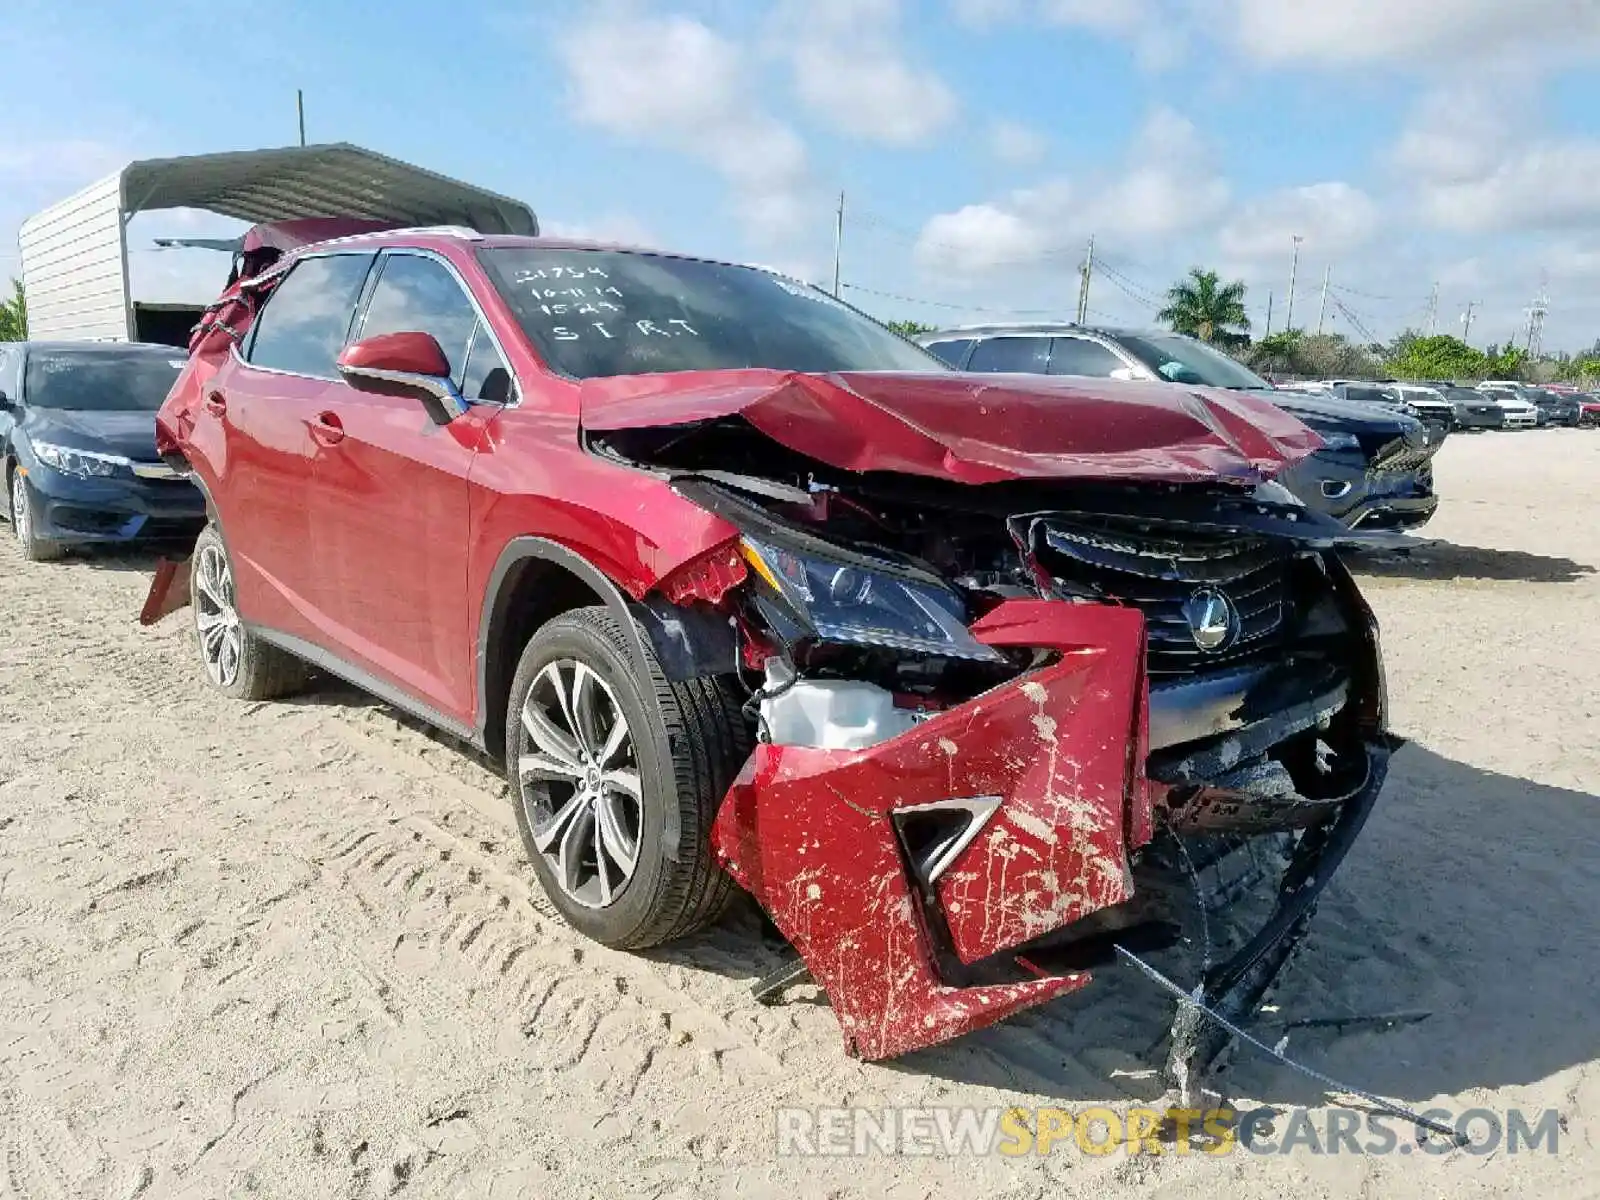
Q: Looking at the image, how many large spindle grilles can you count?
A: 1